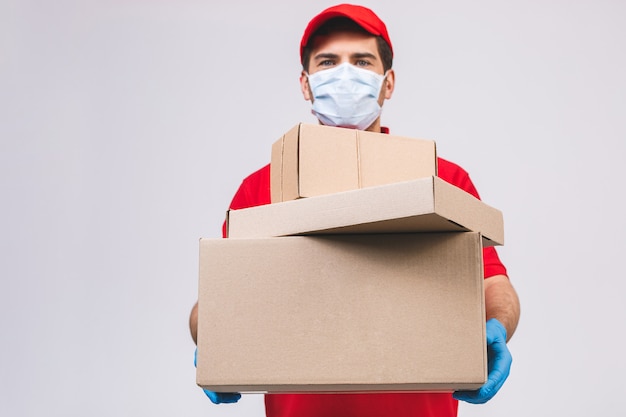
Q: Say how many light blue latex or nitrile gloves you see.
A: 2